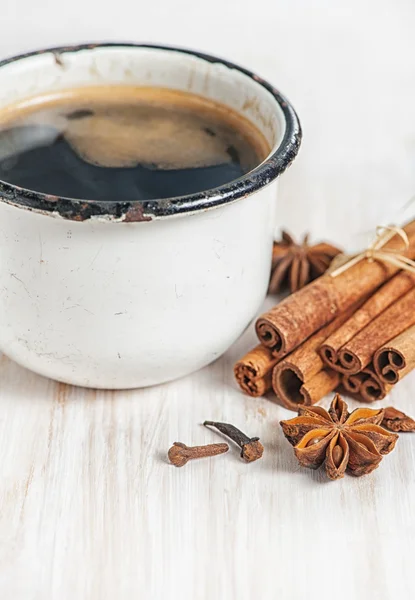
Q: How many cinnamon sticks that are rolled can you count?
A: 6